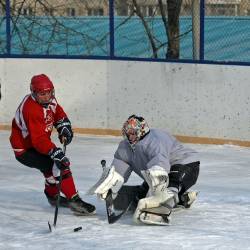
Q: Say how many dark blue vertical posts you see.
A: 3